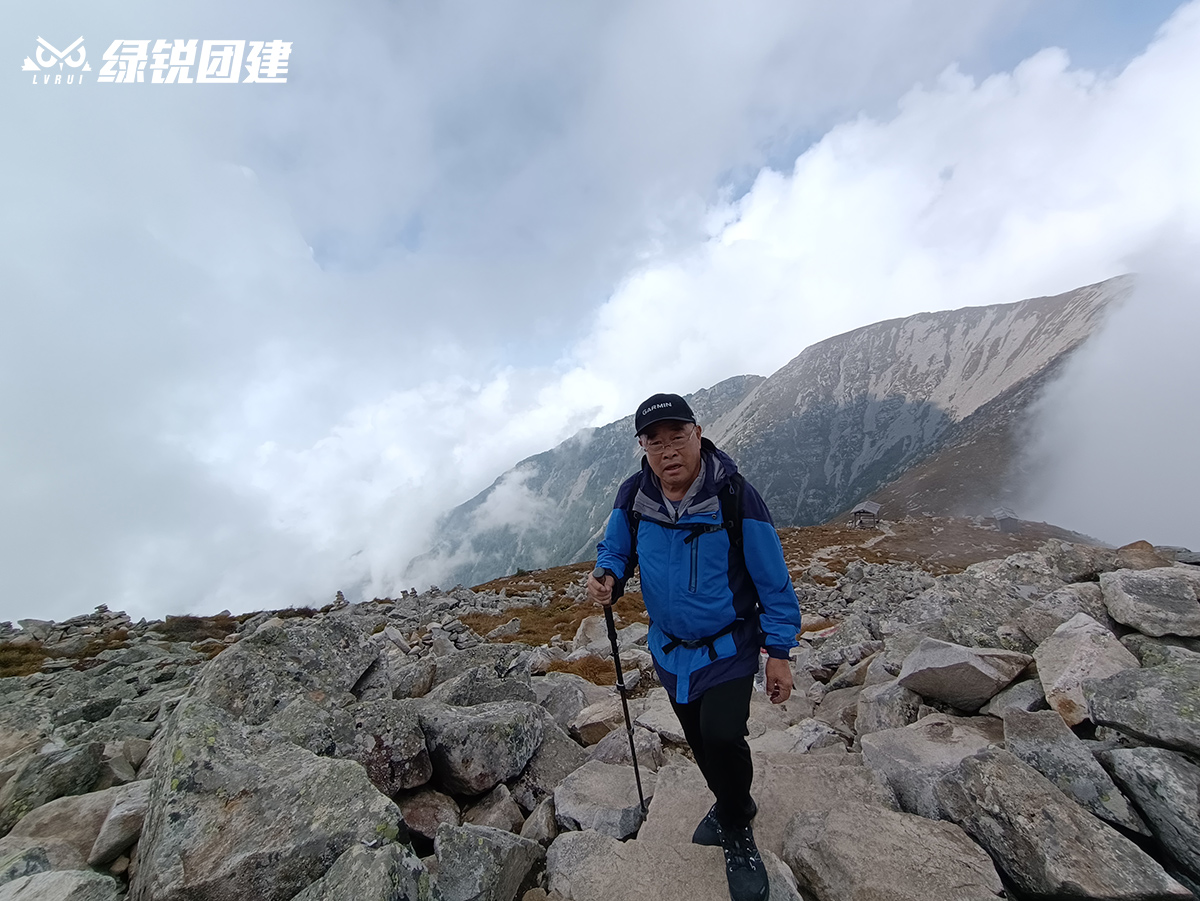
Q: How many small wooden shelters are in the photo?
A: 2